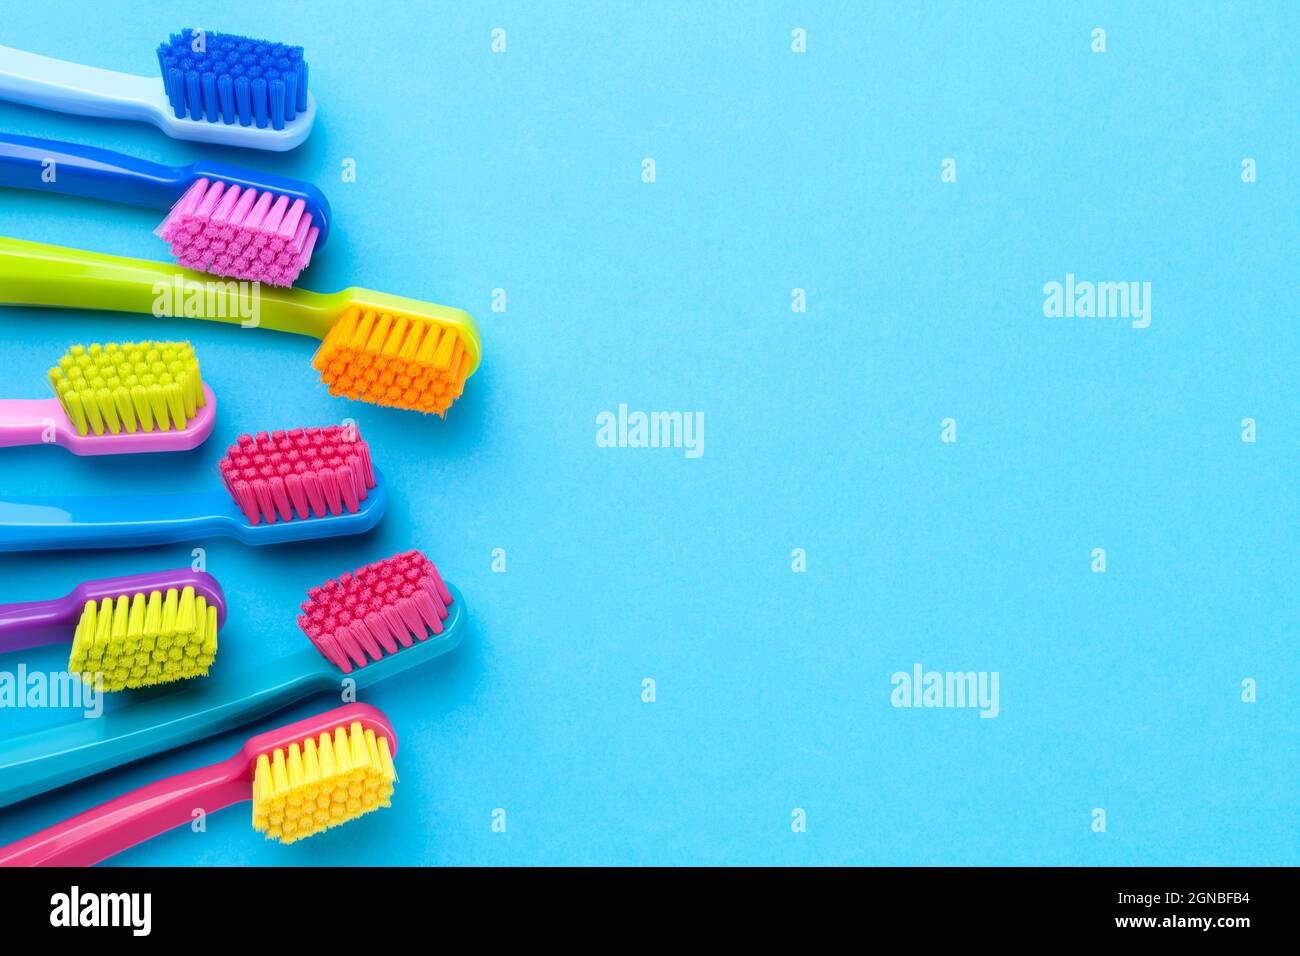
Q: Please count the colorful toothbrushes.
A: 8